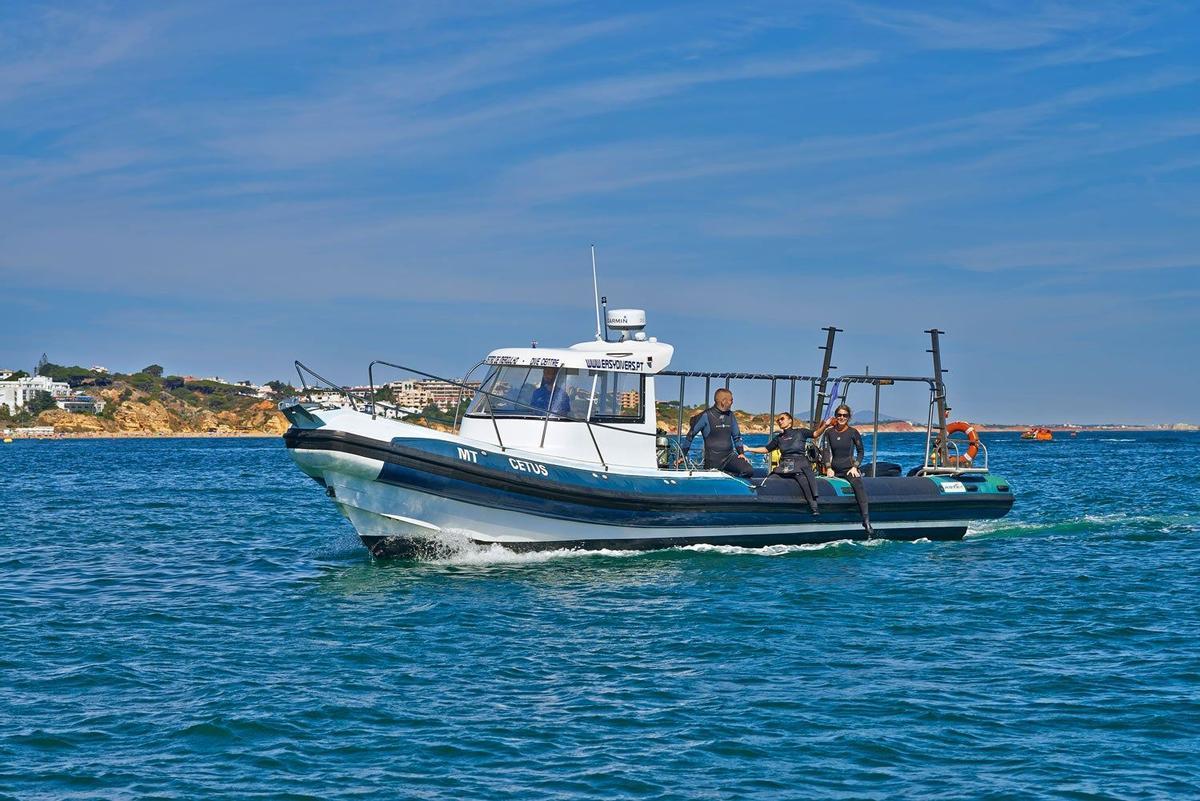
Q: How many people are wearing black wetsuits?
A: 3